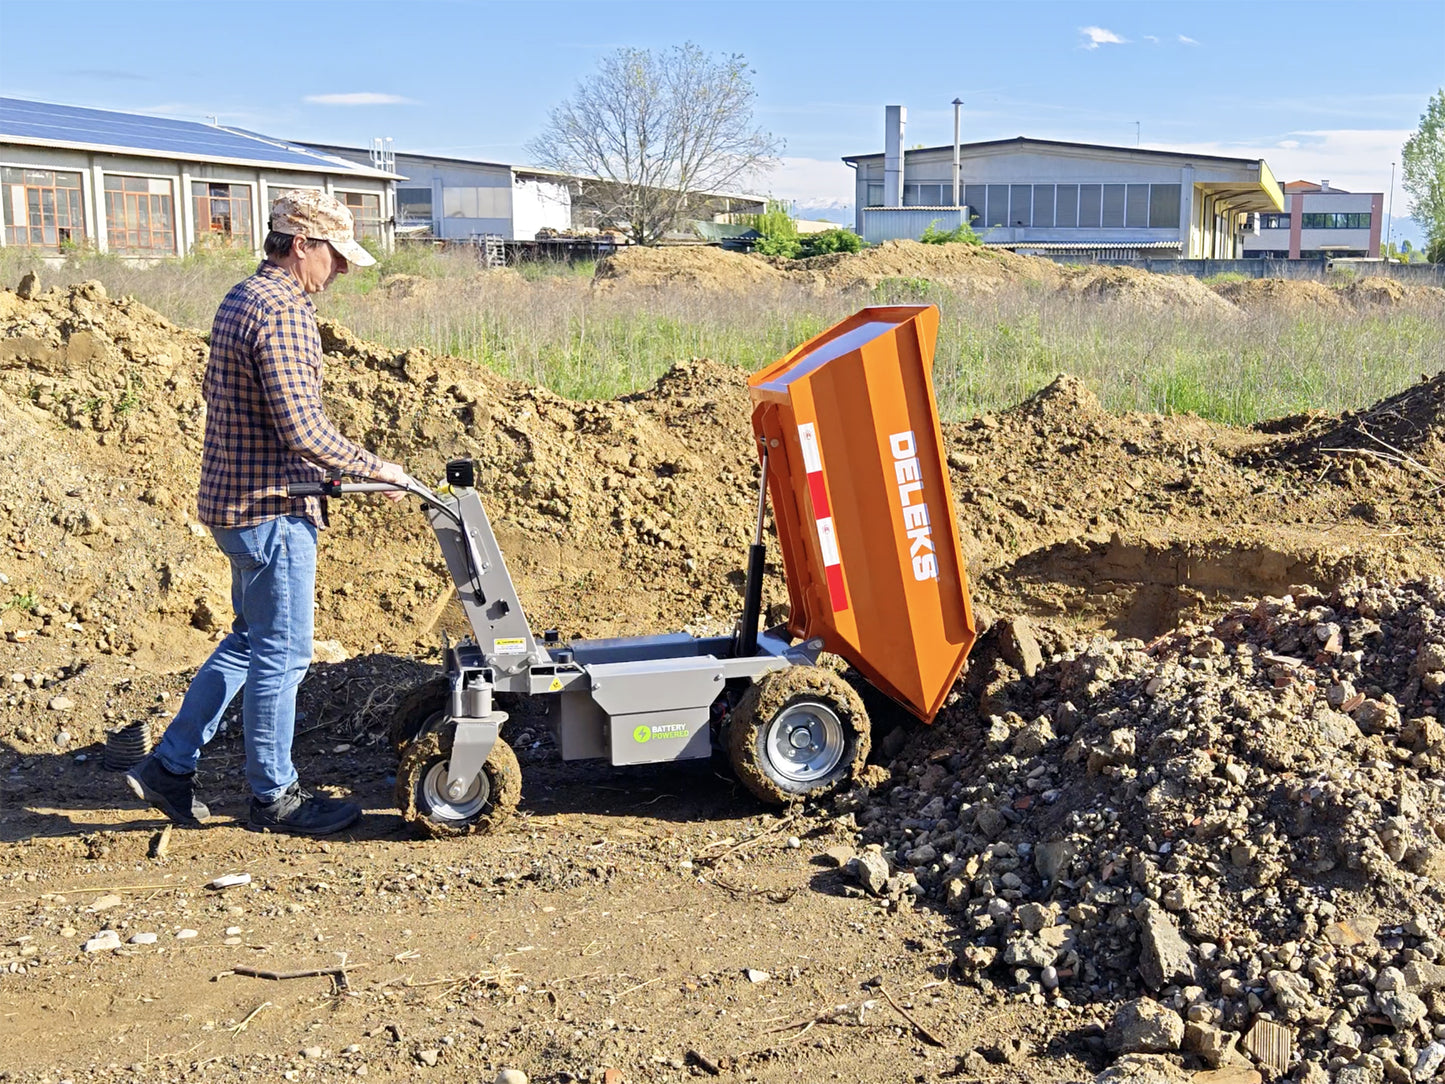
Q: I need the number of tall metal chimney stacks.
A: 2